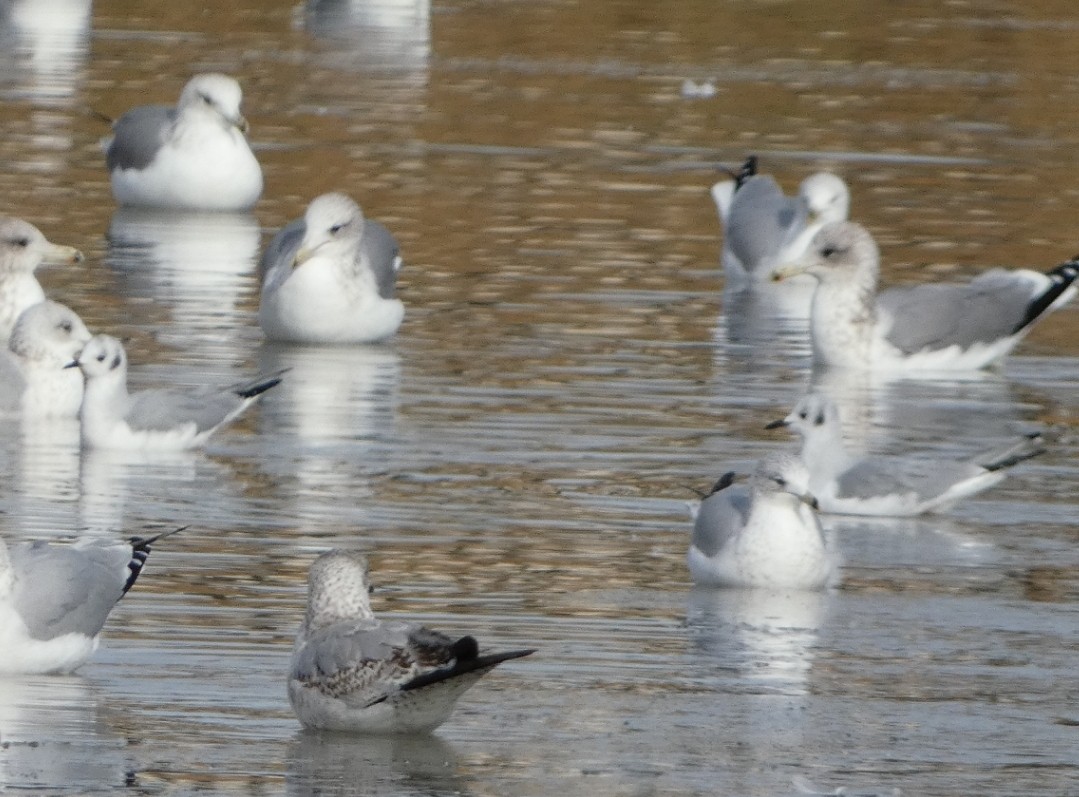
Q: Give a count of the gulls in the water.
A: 11